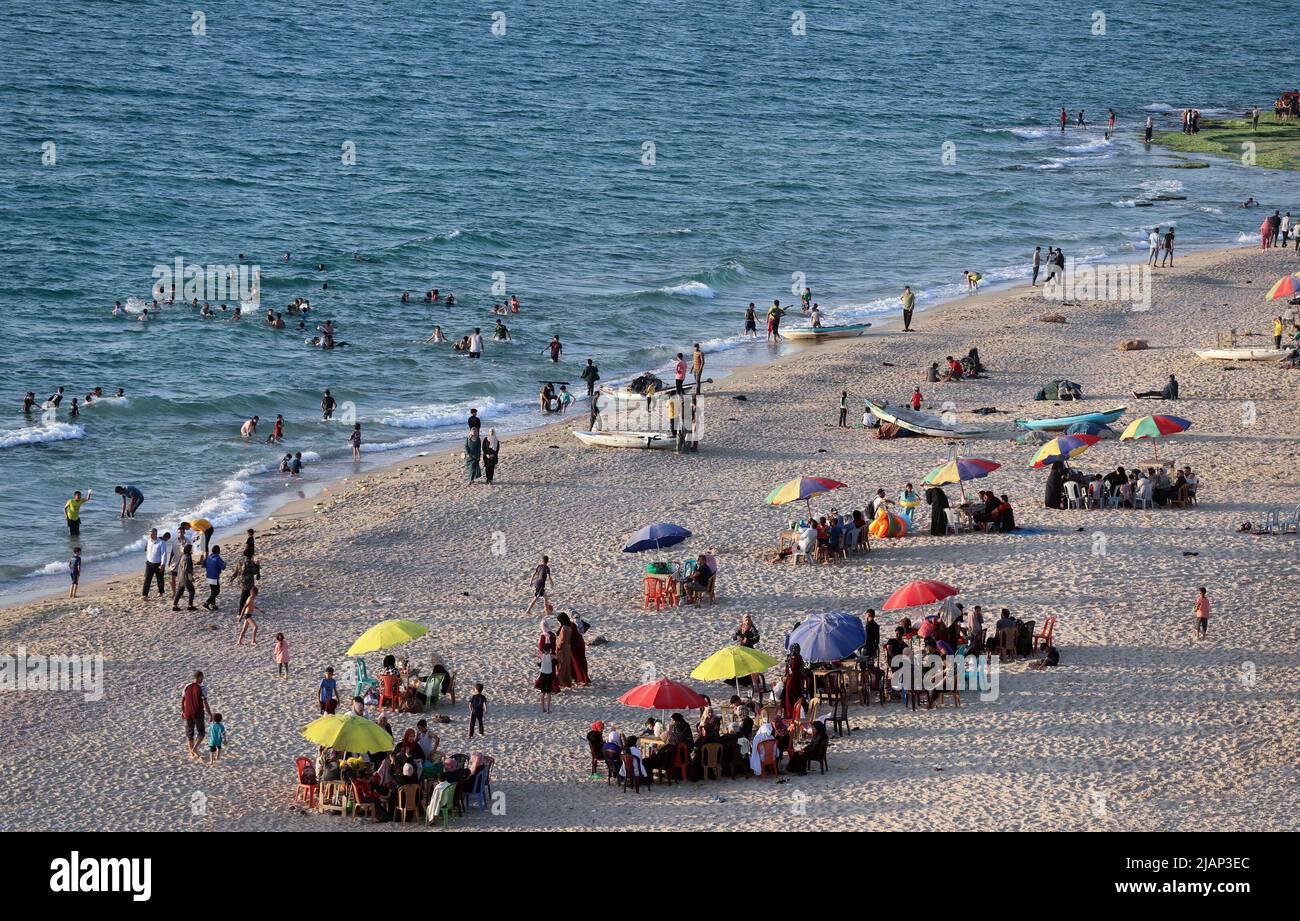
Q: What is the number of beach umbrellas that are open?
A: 12